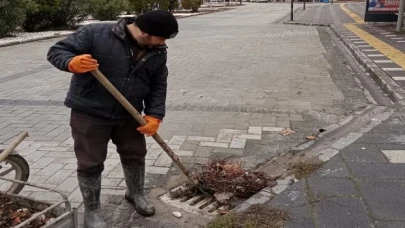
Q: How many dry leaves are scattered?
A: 2